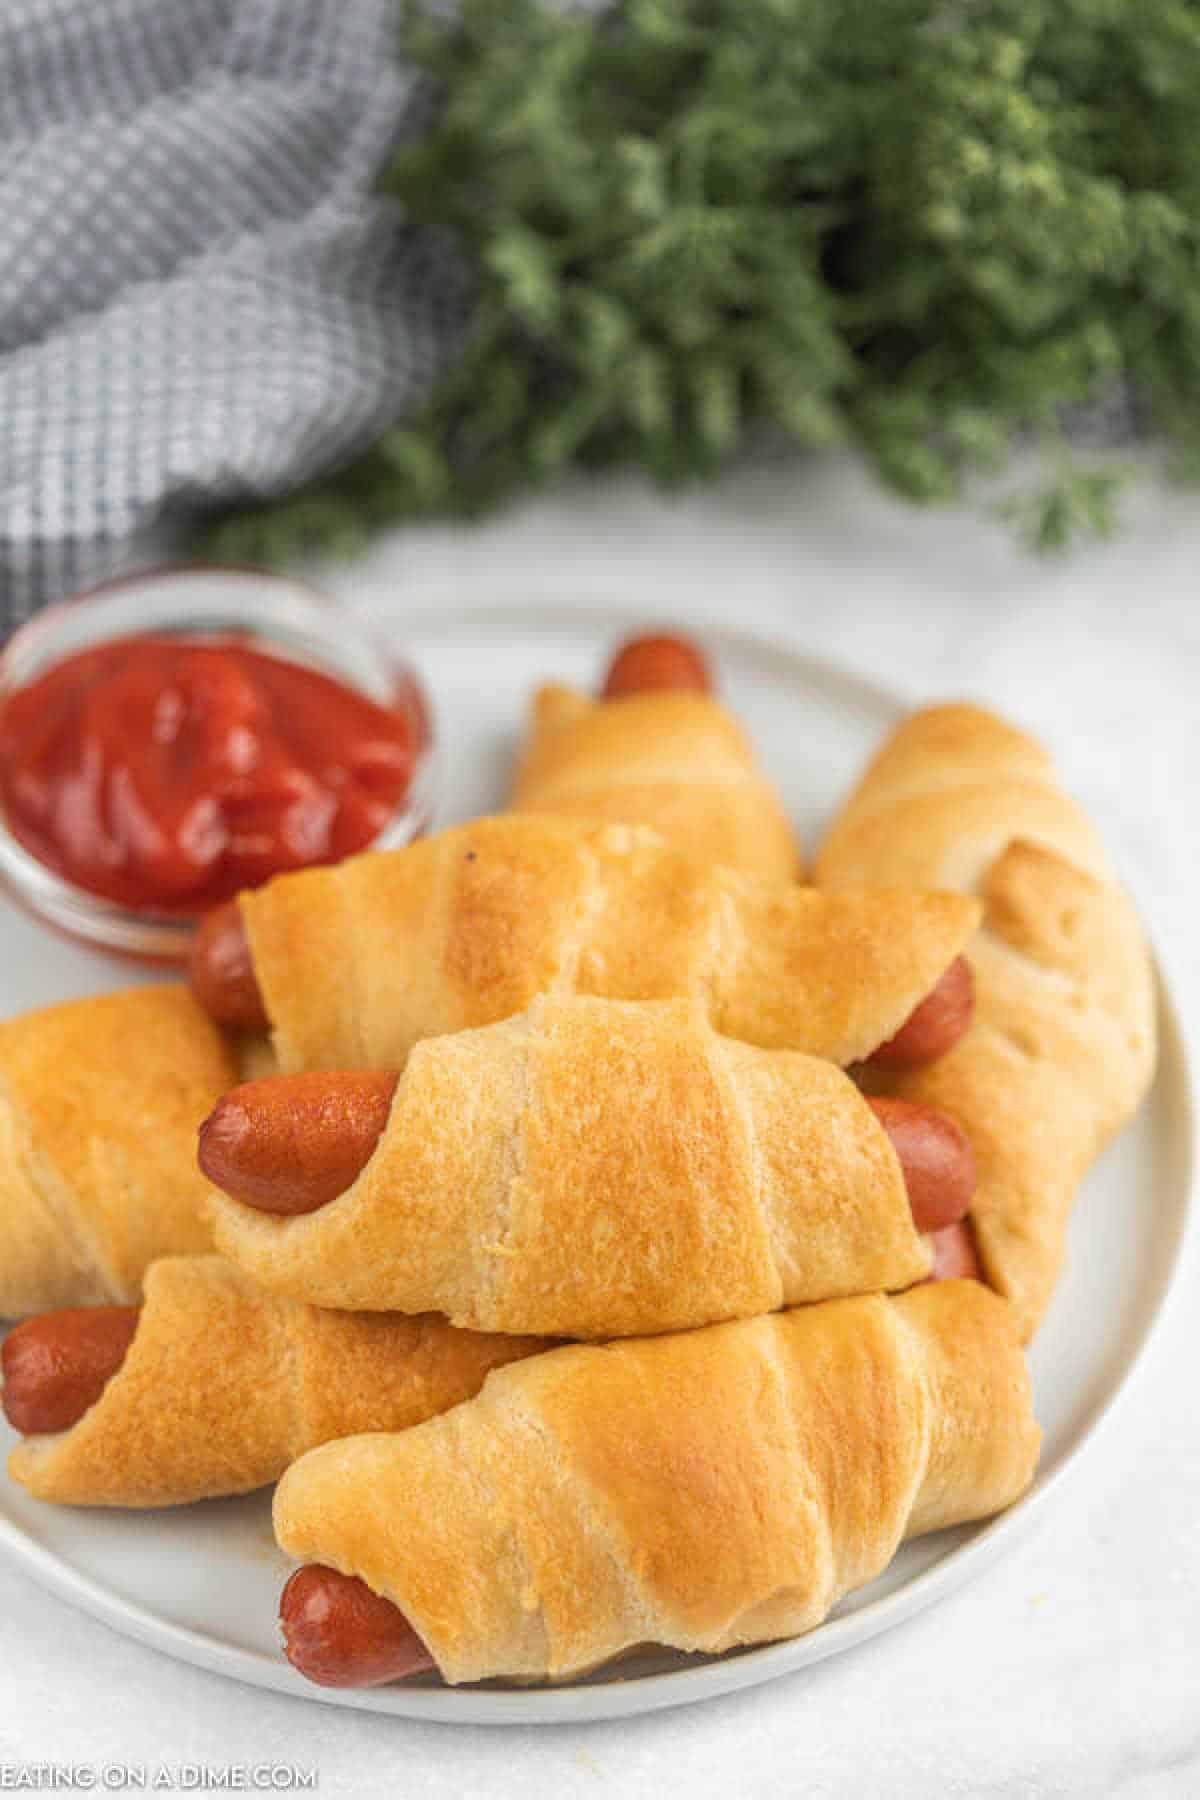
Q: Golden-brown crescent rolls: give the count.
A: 7